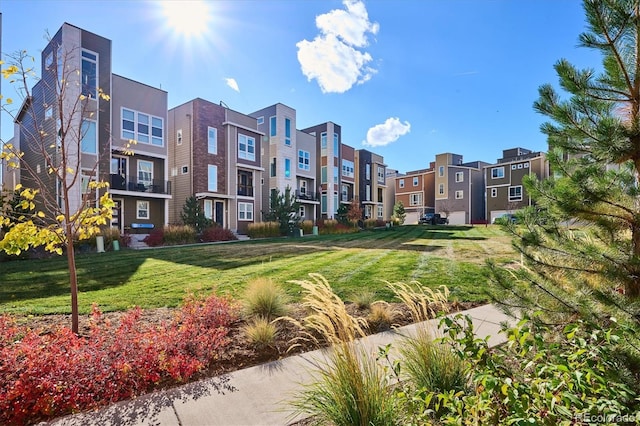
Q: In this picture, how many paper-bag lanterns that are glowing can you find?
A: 0